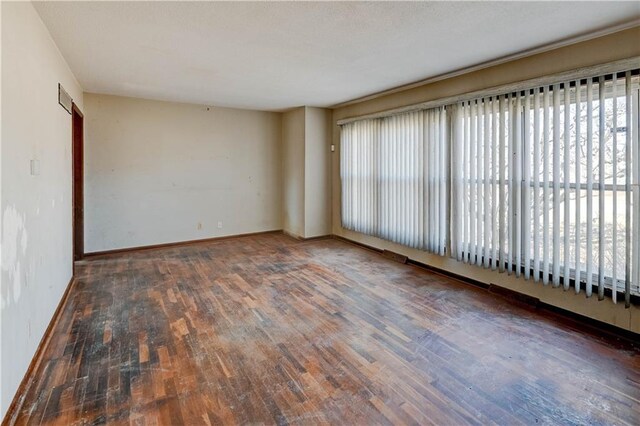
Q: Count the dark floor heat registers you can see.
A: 2